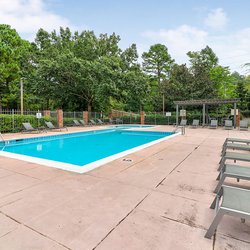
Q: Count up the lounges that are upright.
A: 11